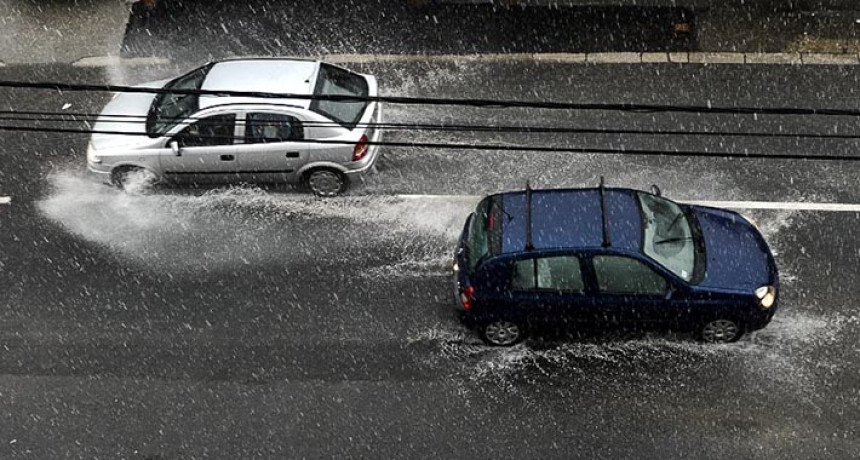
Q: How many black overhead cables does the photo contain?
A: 4